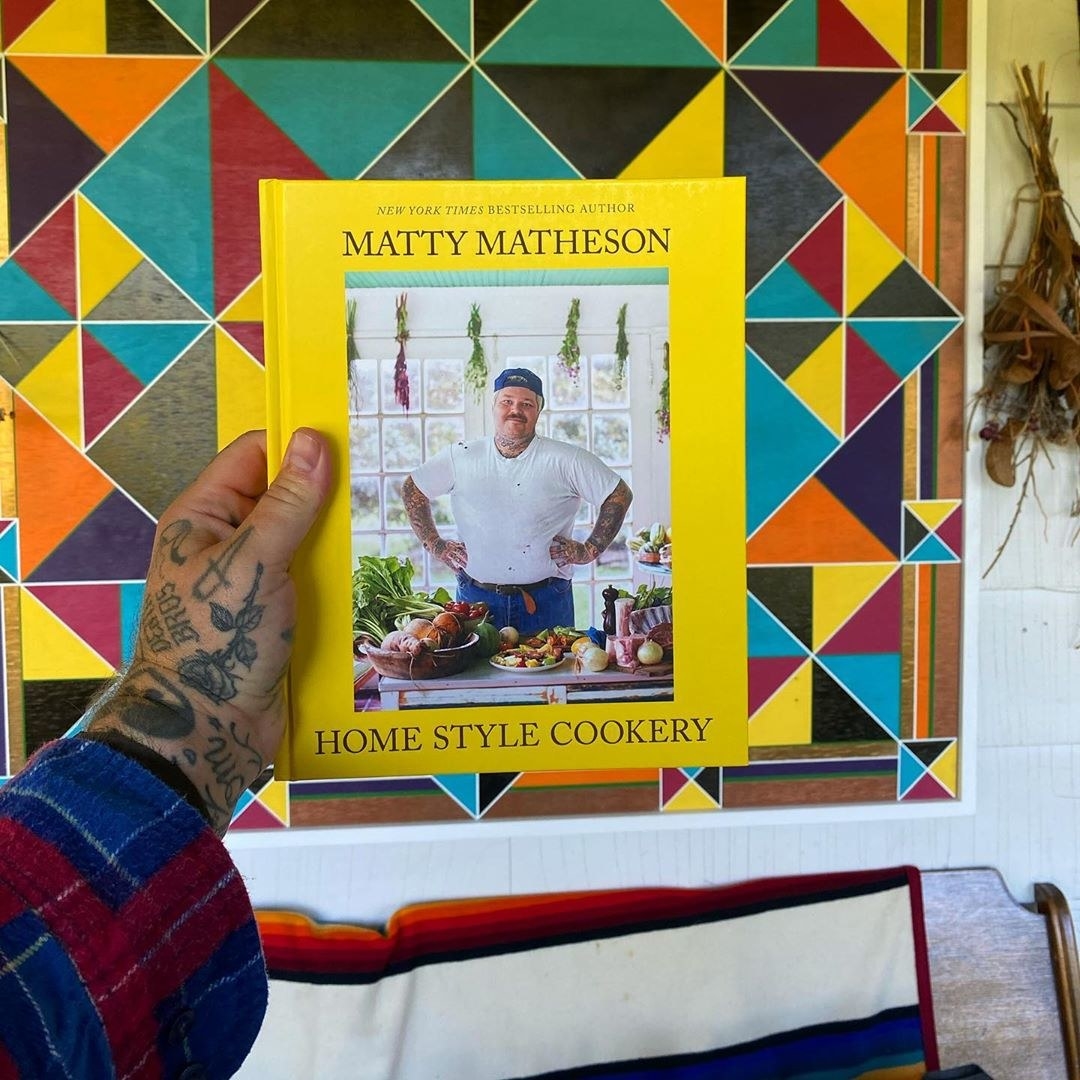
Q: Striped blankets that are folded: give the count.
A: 1